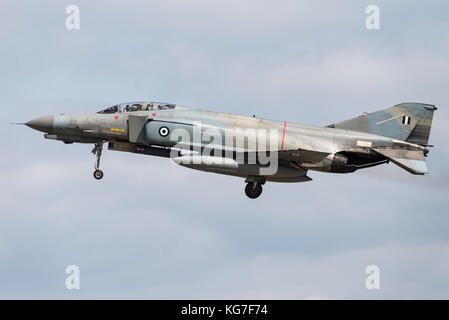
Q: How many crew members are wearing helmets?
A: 2